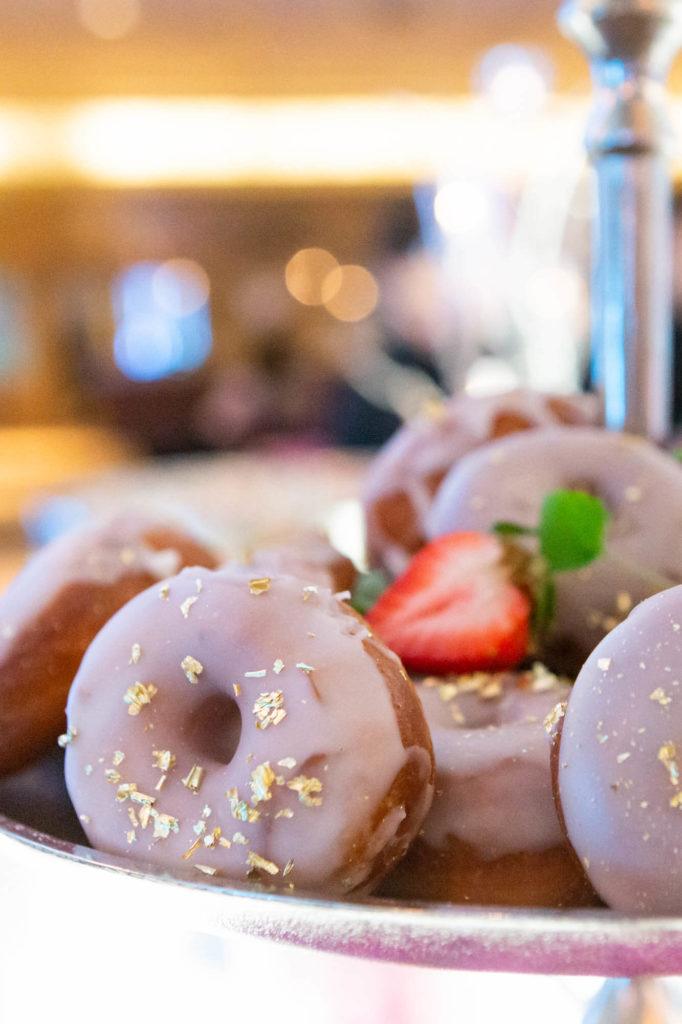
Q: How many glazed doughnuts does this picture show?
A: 7